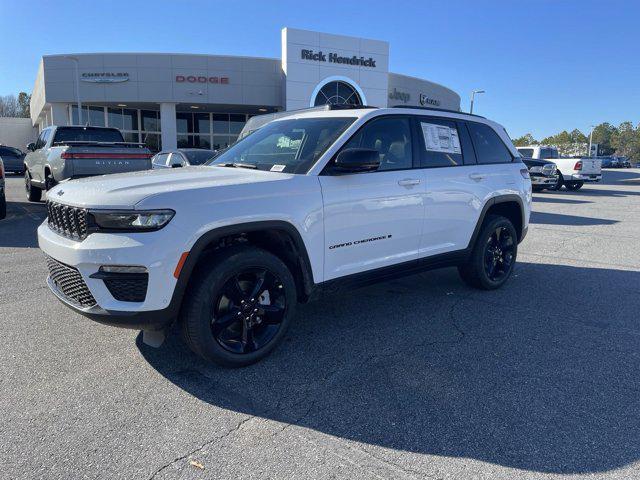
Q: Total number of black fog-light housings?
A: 1